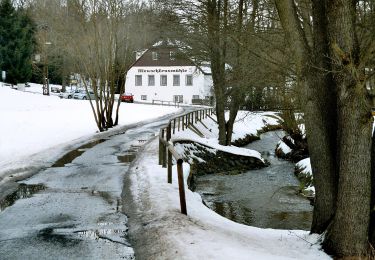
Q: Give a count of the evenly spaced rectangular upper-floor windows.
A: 5